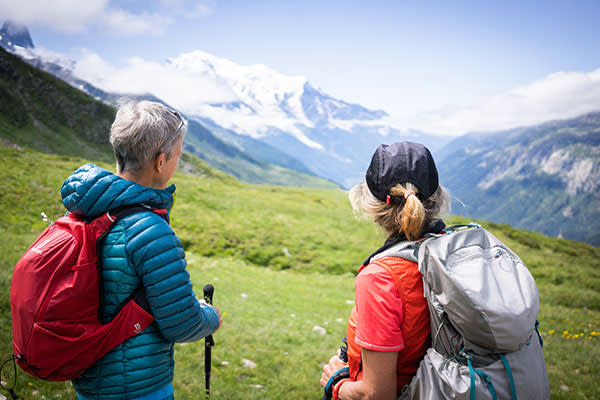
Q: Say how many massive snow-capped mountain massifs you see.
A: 1